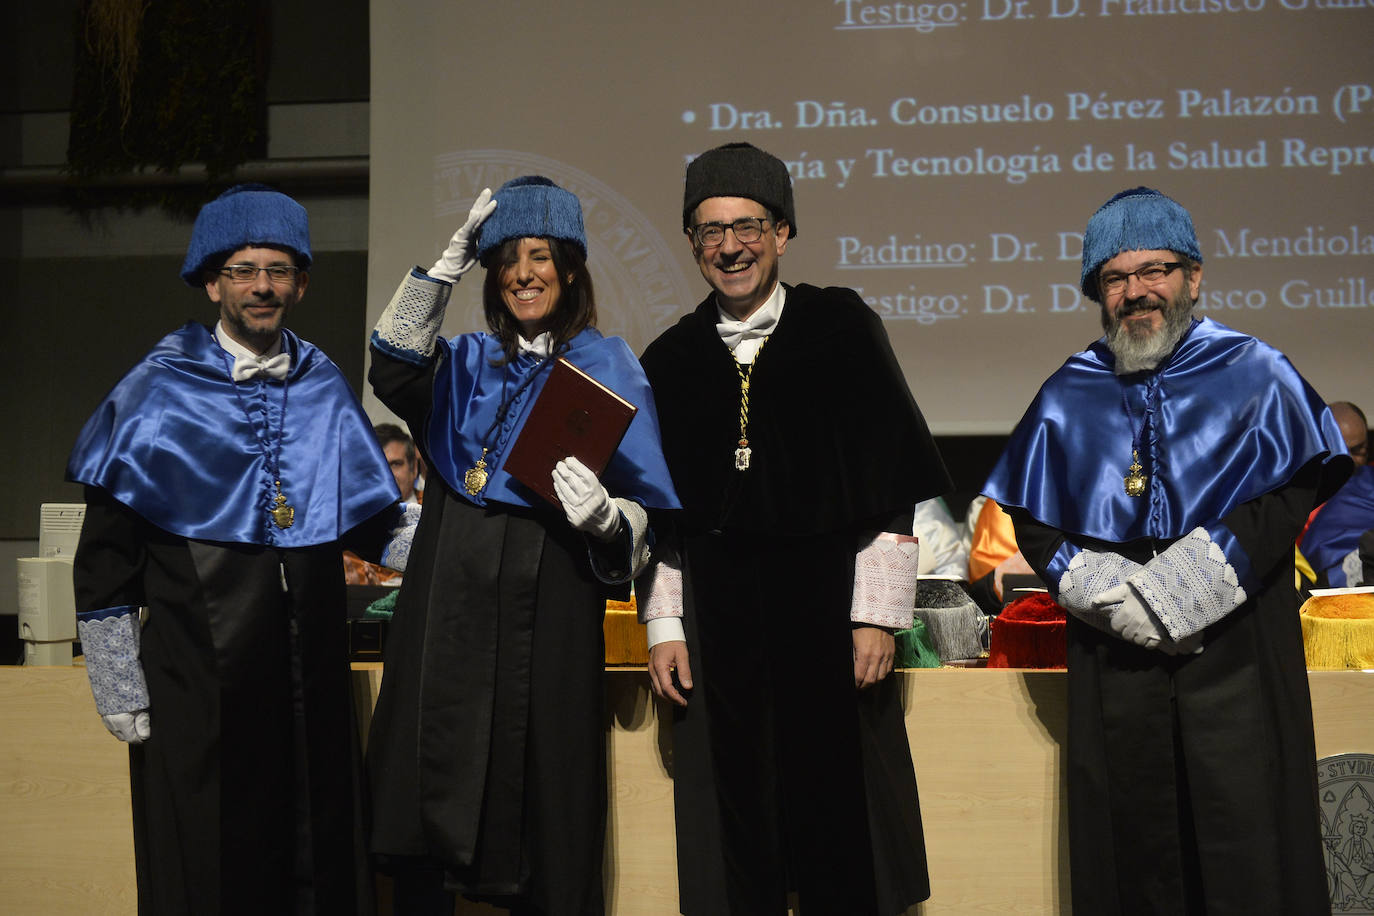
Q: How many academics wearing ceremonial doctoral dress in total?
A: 4